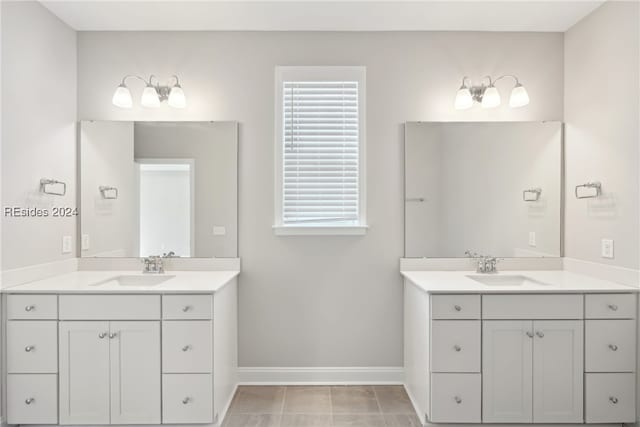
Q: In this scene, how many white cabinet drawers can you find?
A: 12